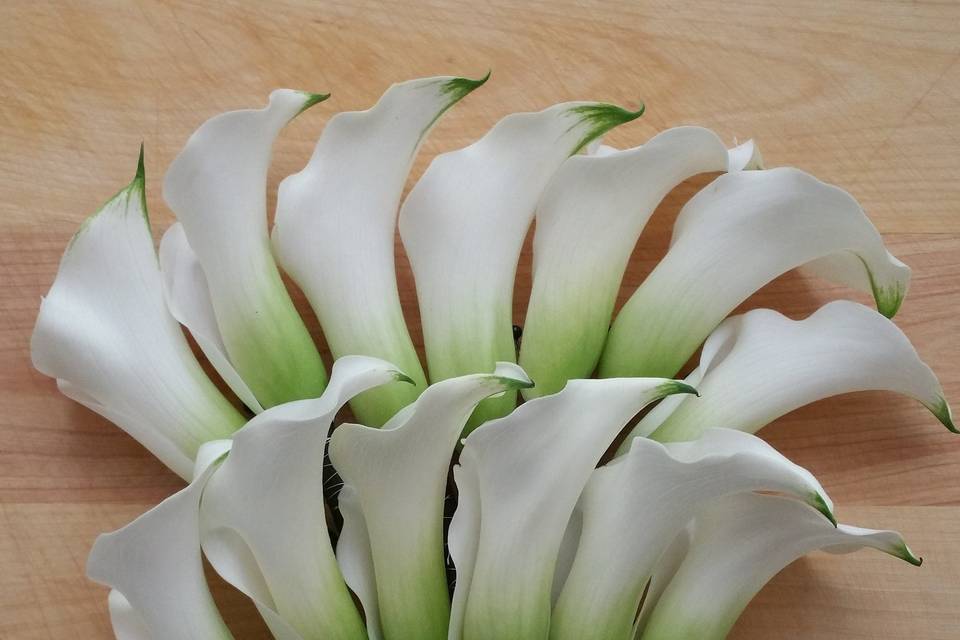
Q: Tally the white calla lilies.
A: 13